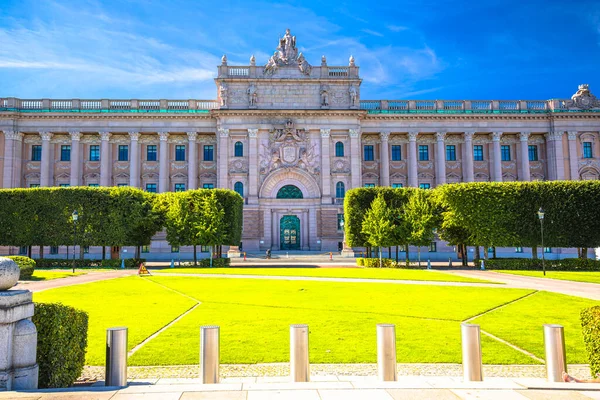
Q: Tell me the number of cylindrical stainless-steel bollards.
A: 6